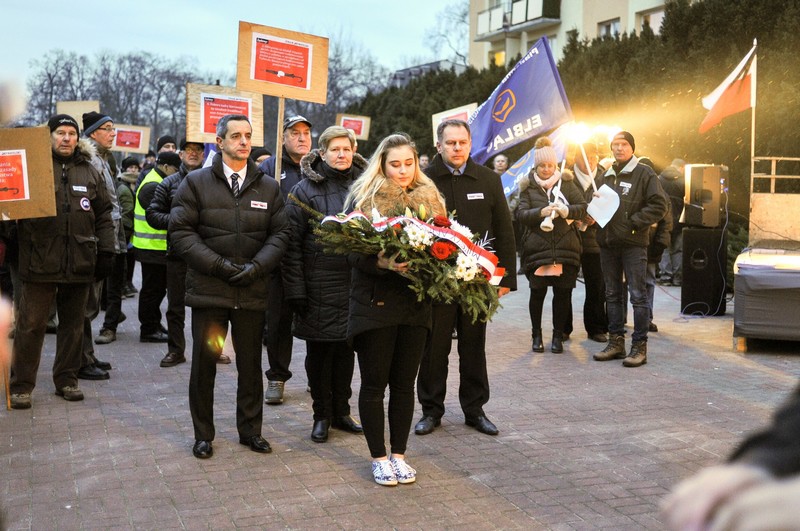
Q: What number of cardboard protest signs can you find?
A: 7